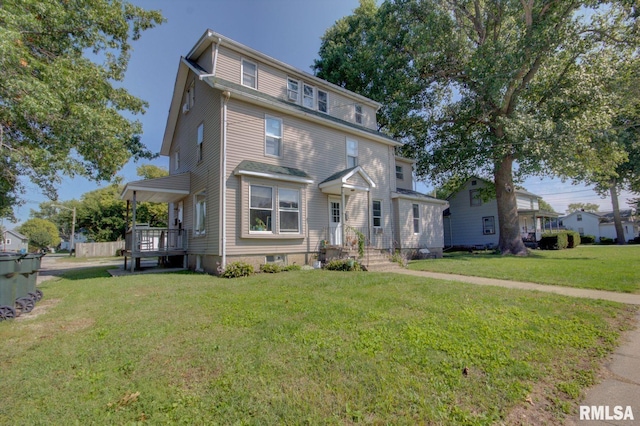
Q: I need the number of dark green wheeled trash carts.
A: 3